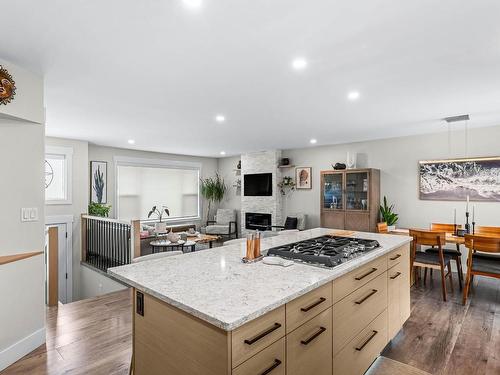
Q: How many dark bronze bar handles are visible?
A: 9